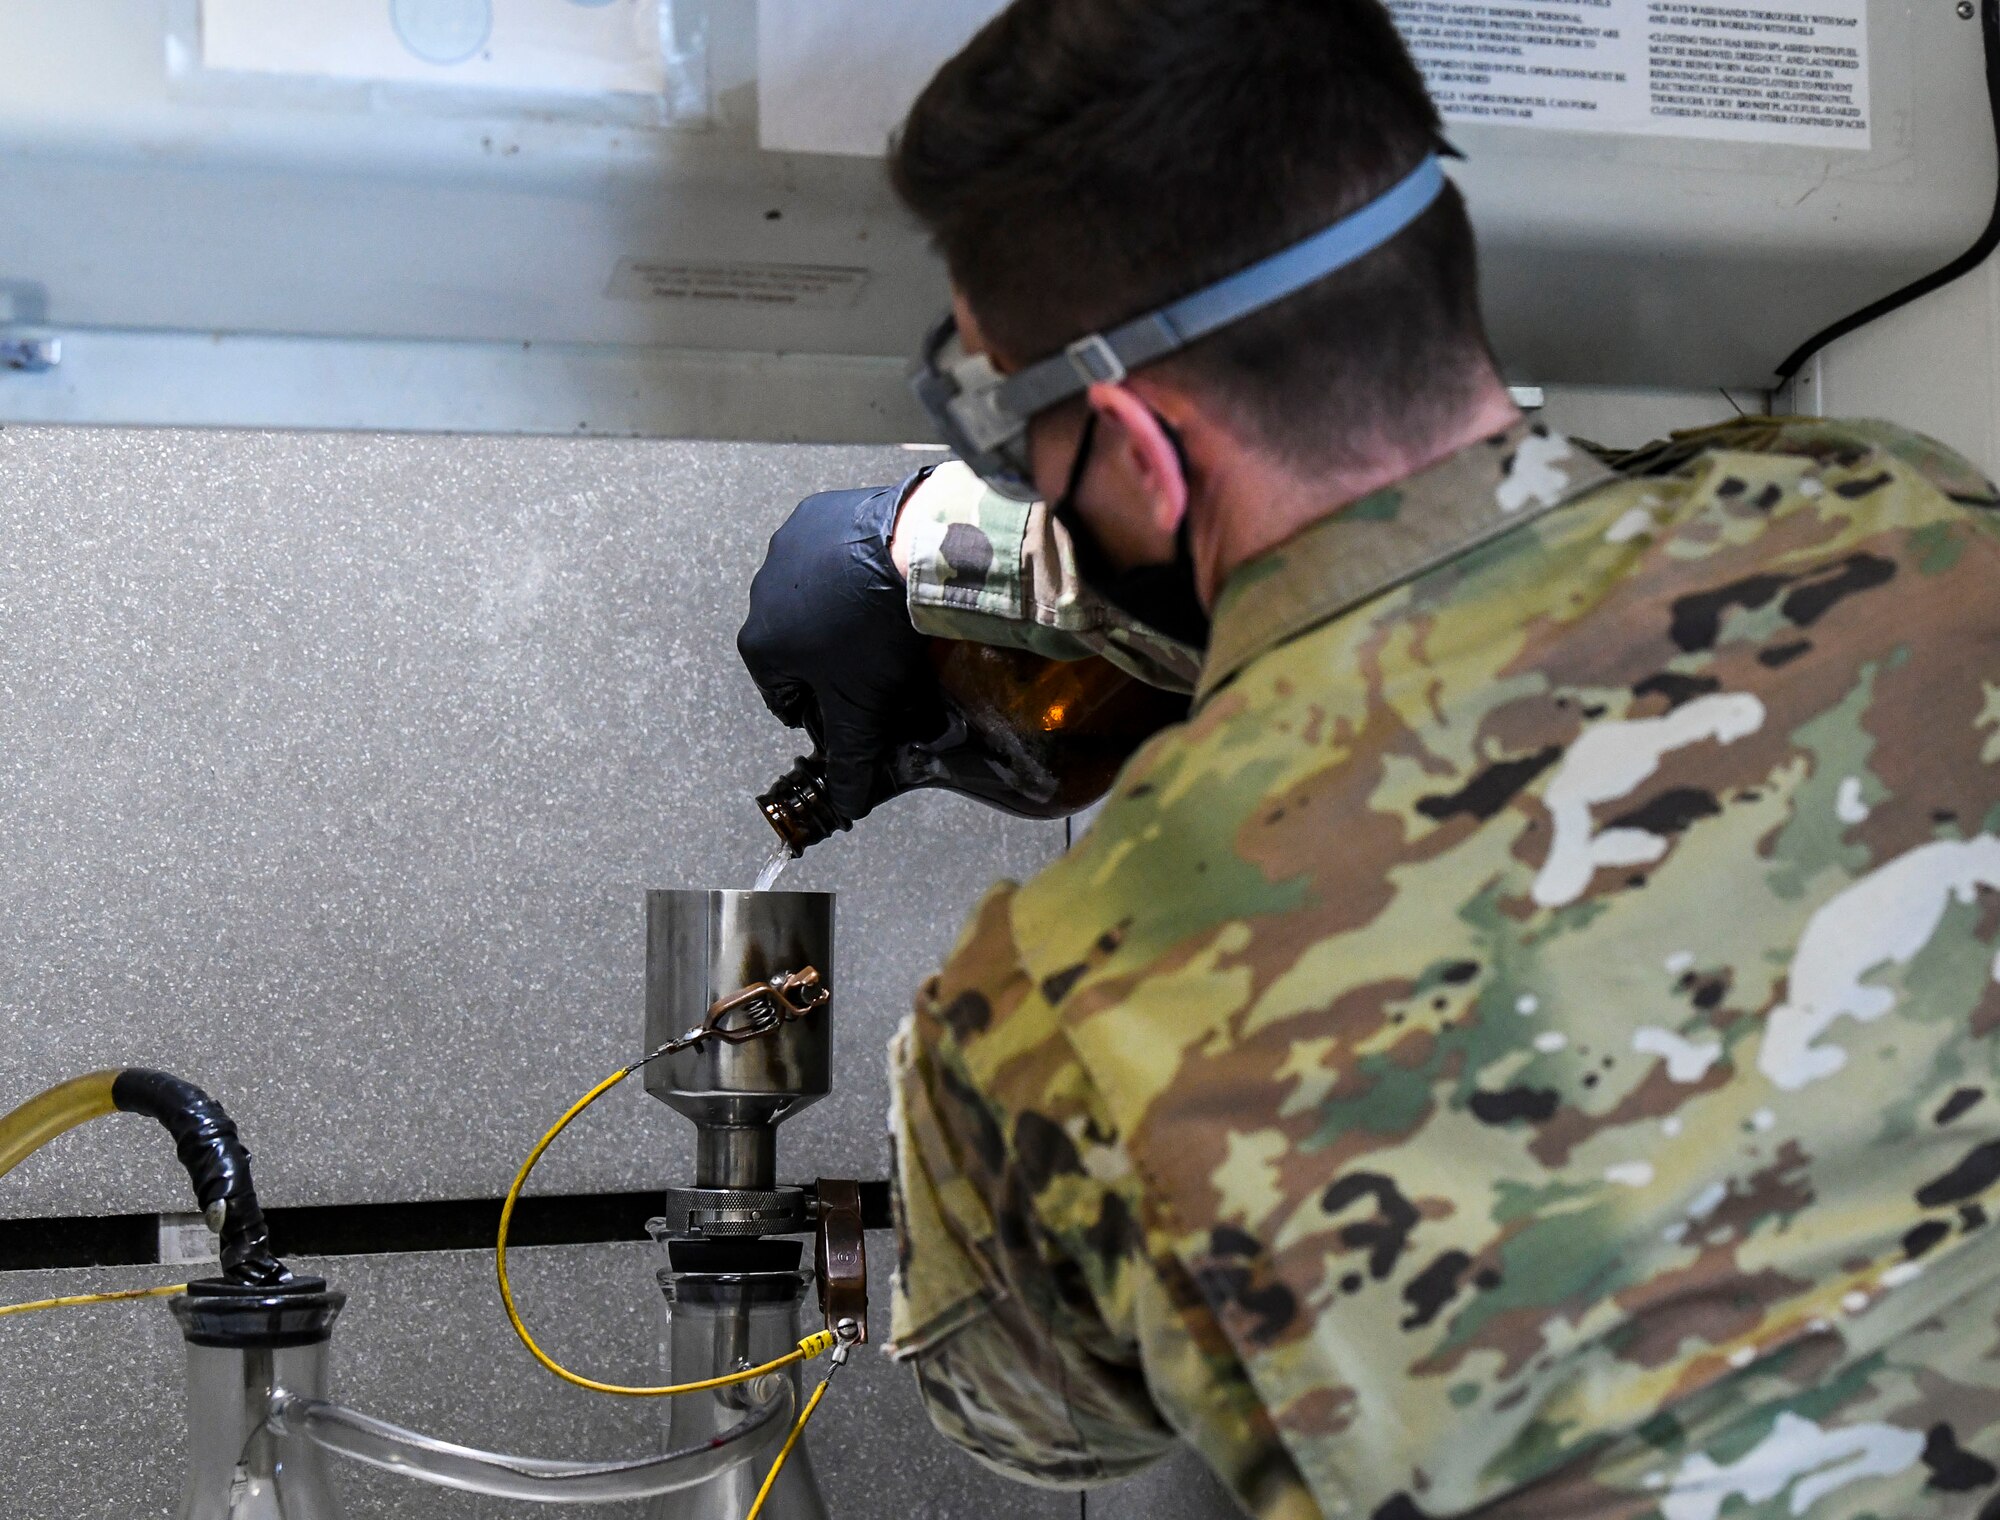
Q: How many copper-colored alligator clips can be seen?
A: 2